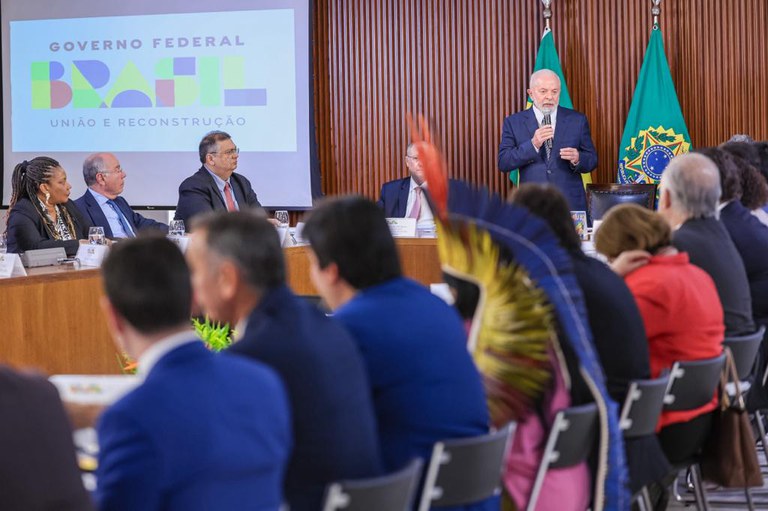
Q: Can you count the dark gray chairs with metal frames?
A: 6